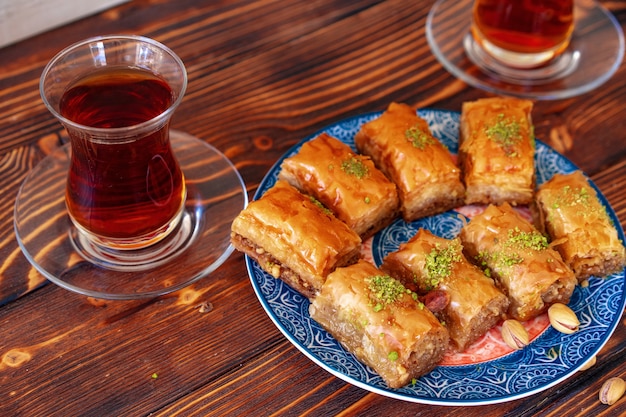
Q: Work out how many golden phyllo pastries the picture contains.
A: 8